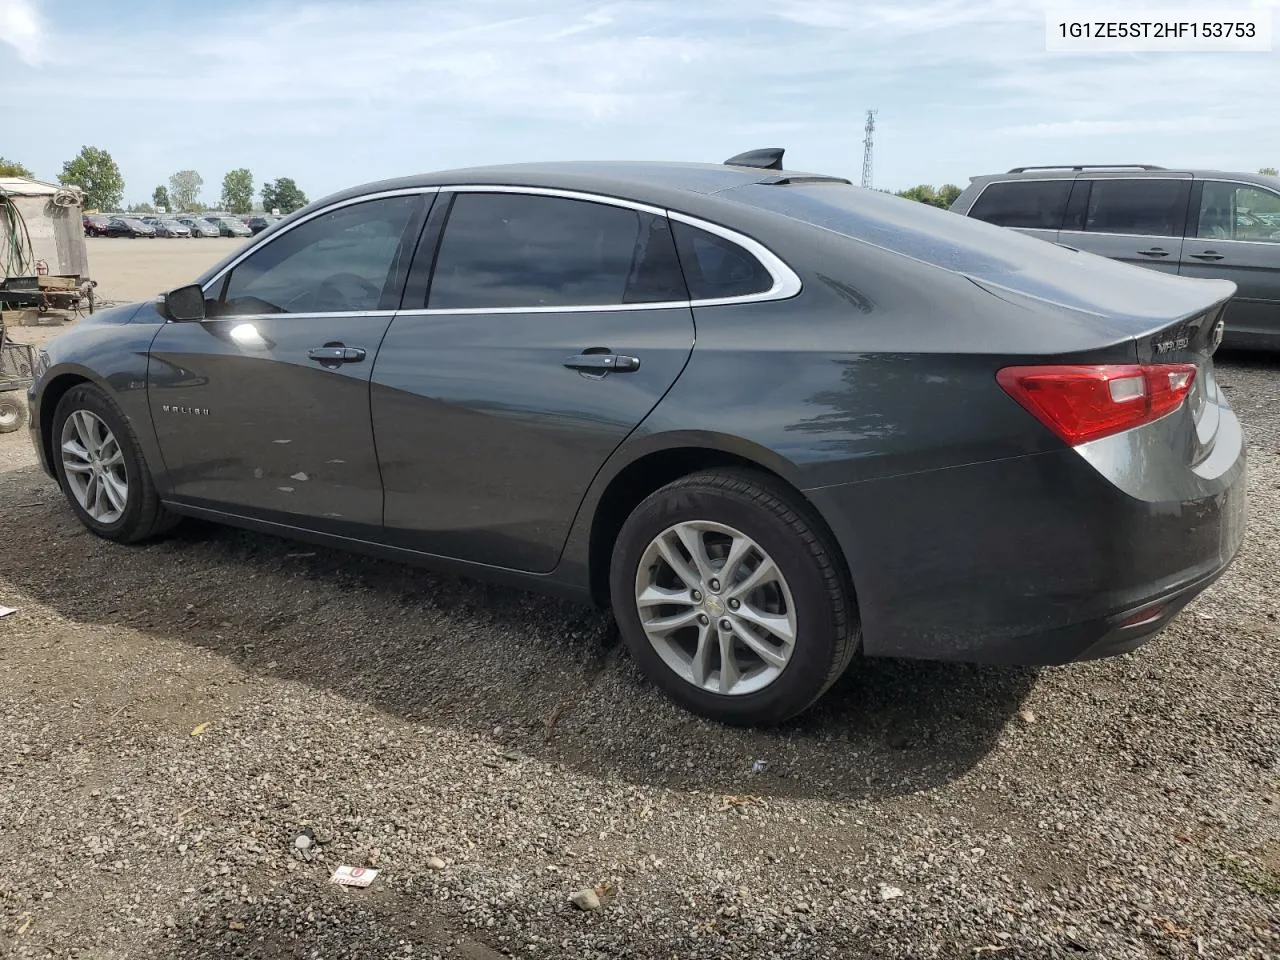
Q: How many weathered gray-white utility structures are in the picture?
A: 1